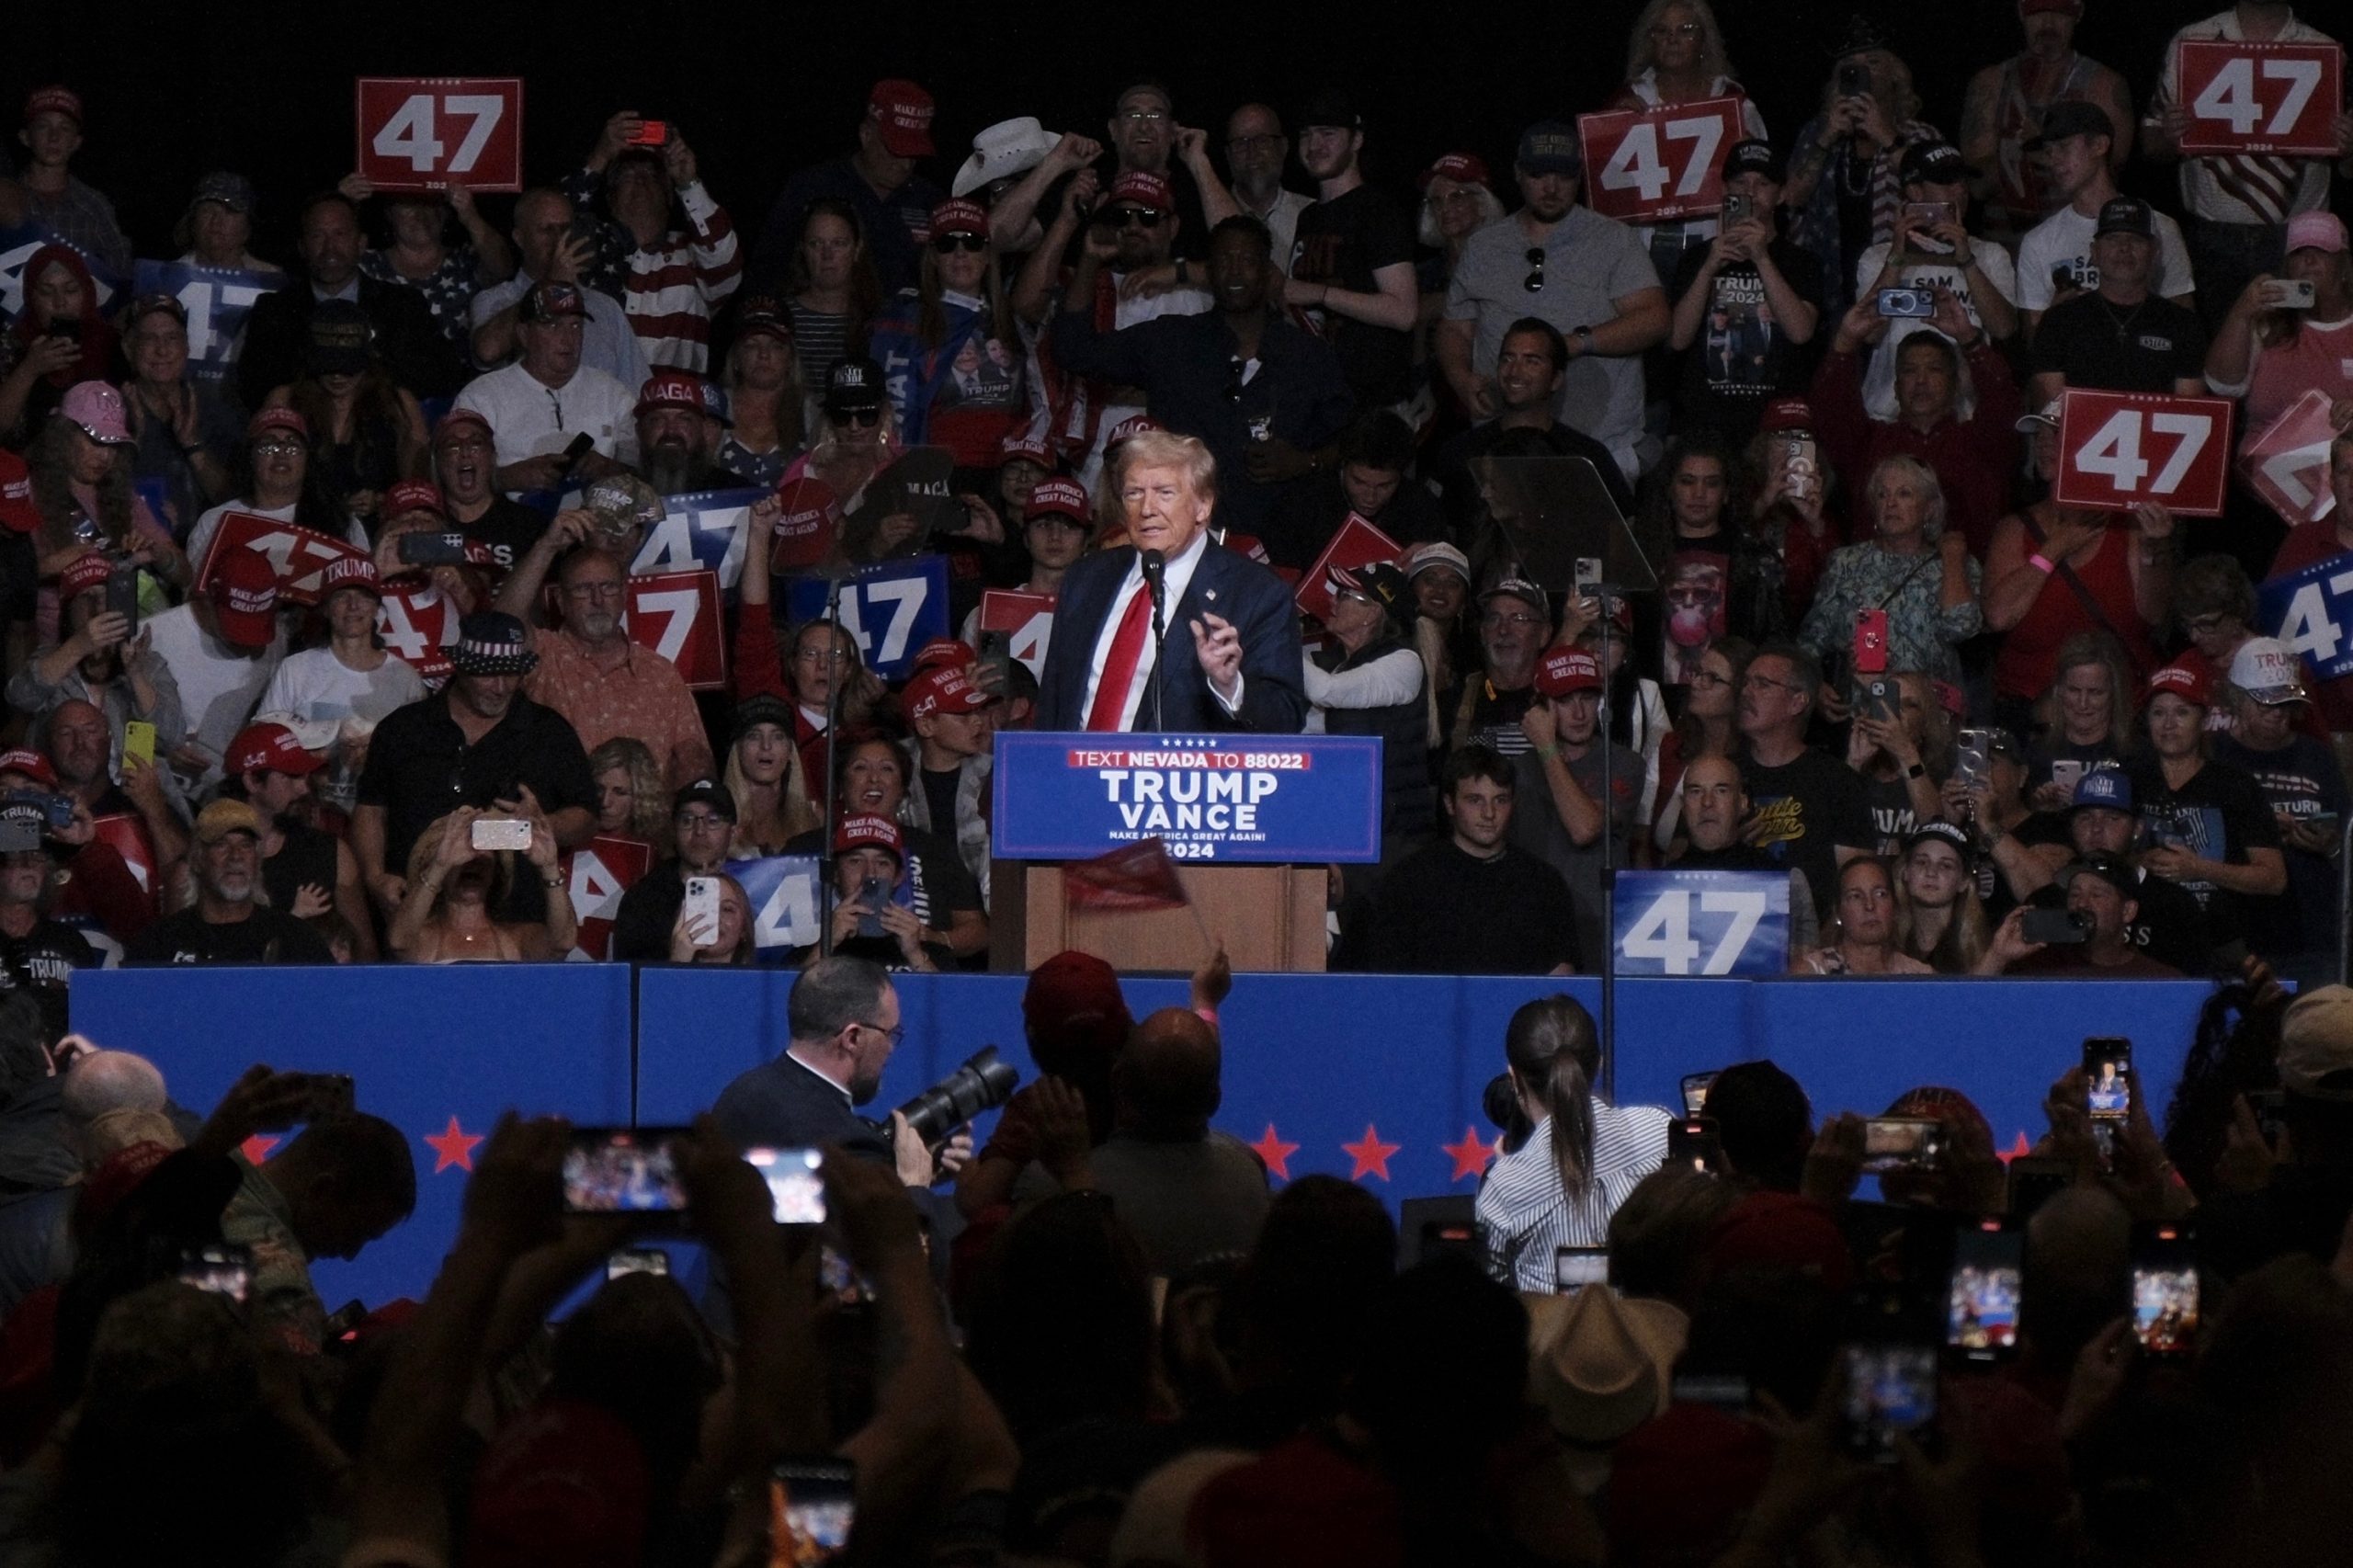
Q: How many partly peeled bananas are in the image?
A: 0